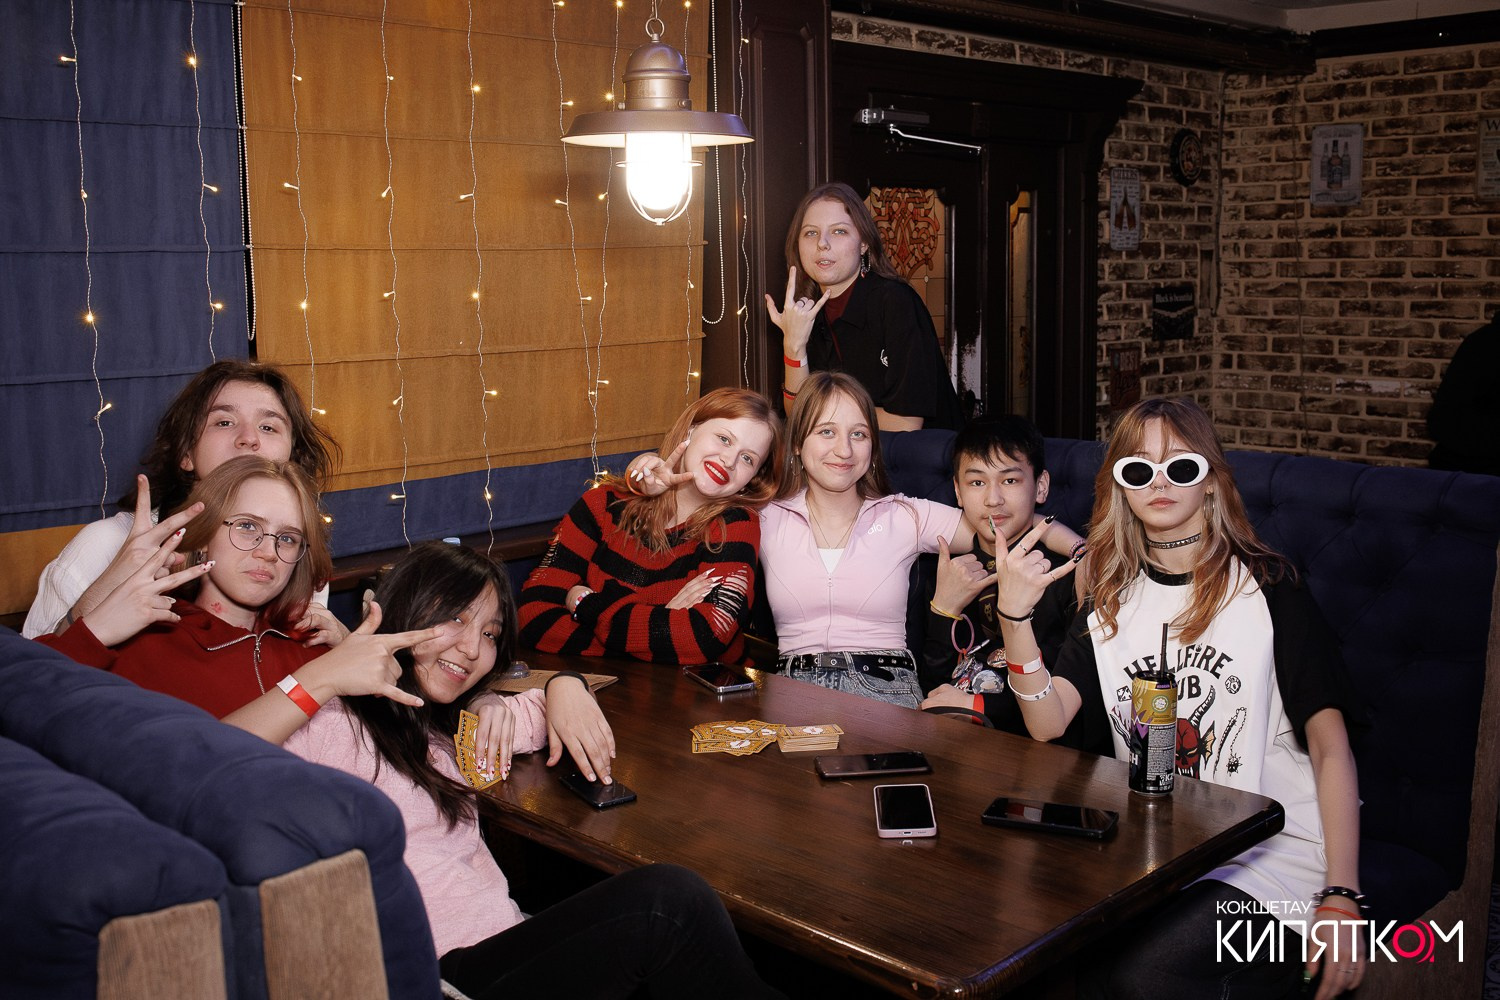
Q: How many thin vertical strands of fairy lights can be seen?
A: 9